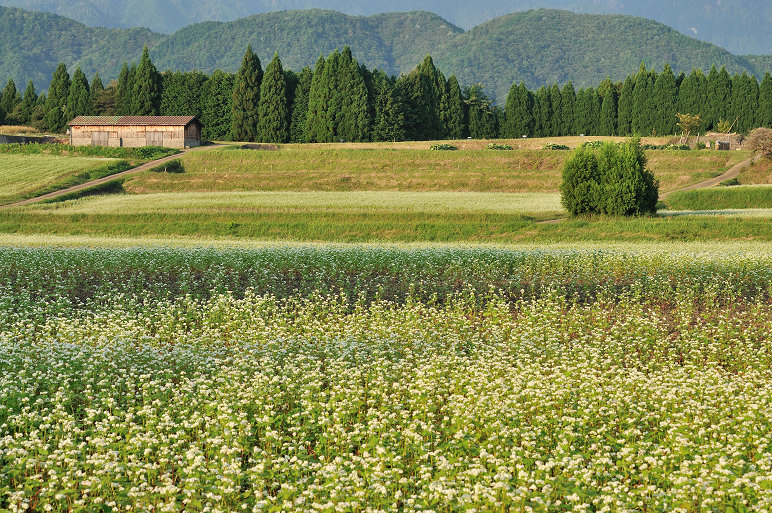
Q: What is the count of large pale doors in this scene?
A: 2